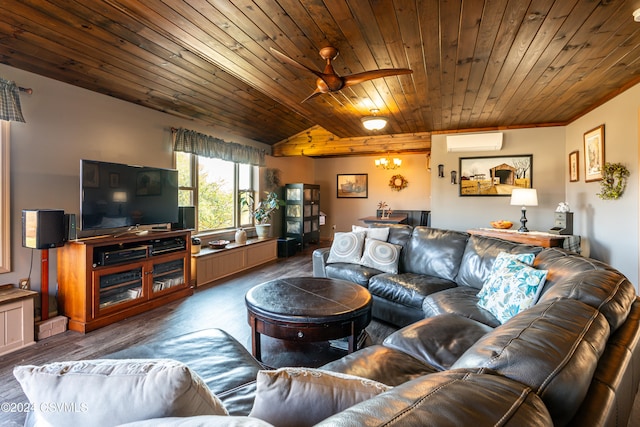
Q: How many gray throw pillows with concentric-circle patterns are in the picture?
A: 2